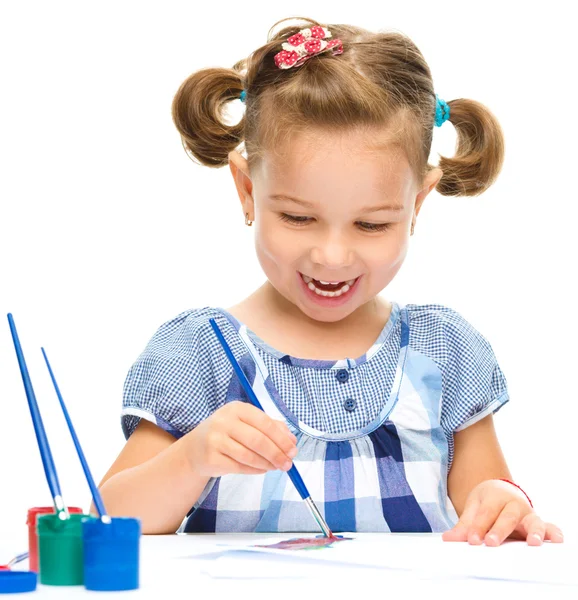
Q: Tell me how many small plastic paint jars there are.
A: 3